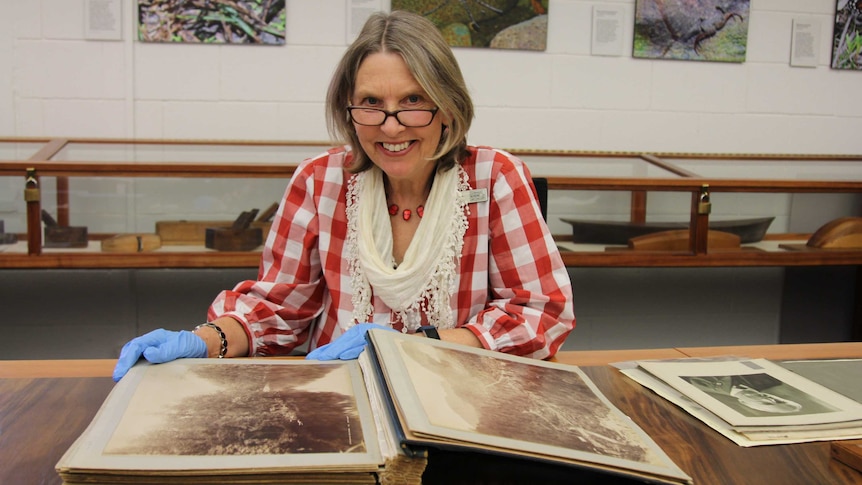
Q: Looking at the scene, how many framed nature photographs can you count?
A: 4